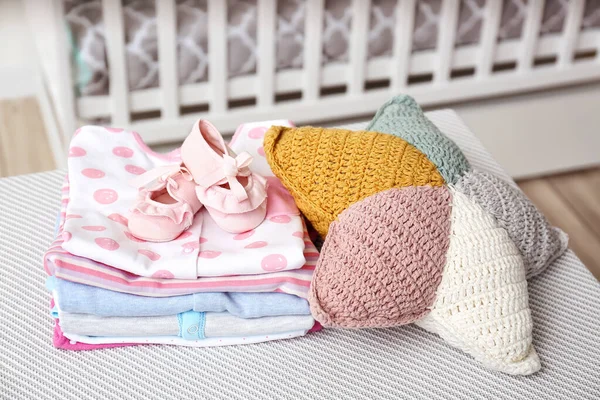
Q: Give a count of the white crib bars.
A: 11